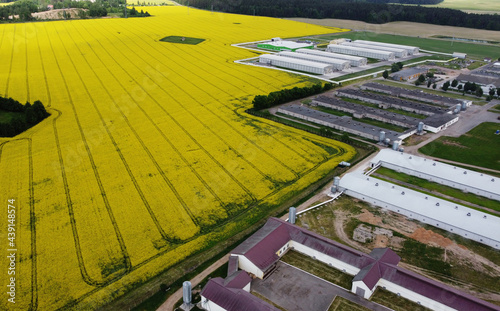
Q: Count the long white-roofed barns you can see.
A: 8